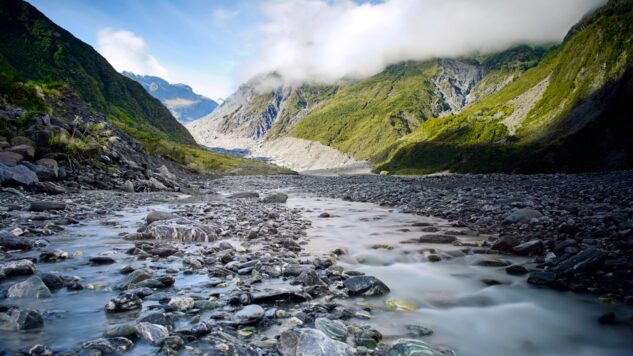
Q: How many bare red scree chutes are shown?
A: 0